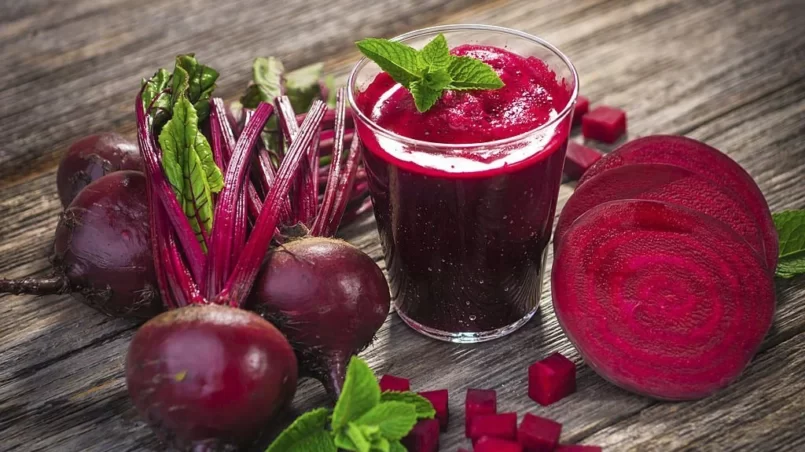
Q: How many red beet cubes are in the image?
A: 12